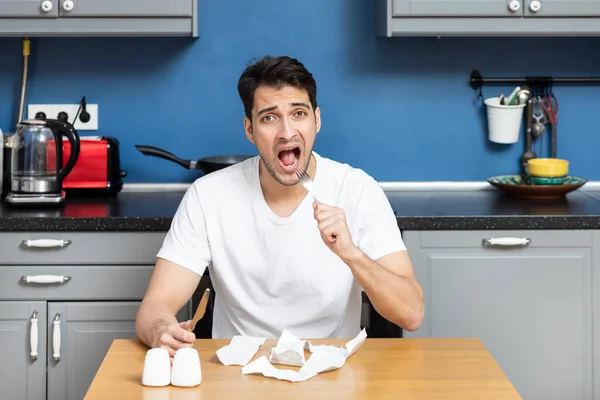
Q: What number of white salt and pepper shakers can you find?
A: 2